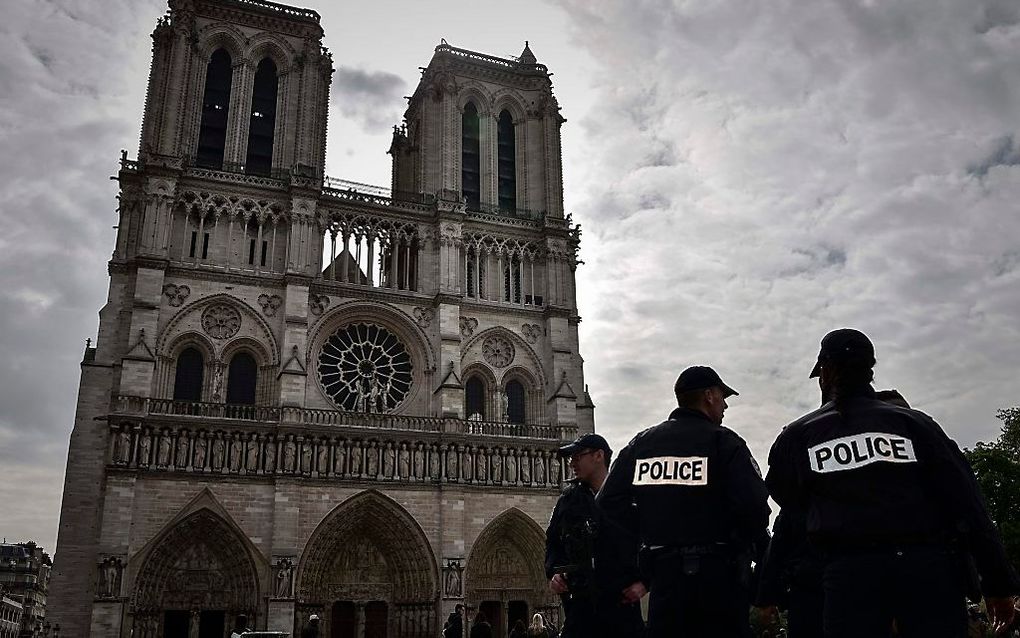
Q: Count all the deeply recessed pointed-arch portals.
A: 3